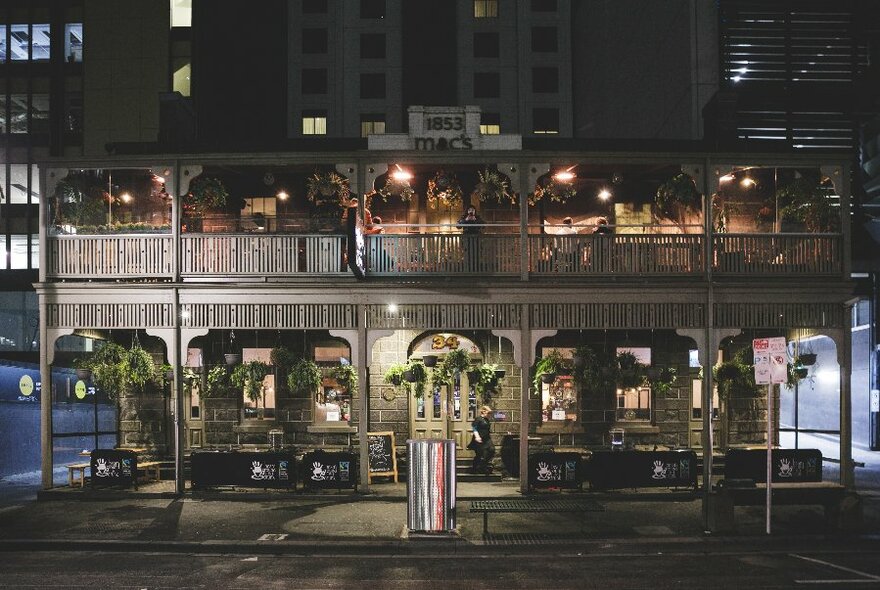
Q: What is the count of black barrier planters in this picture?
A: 6